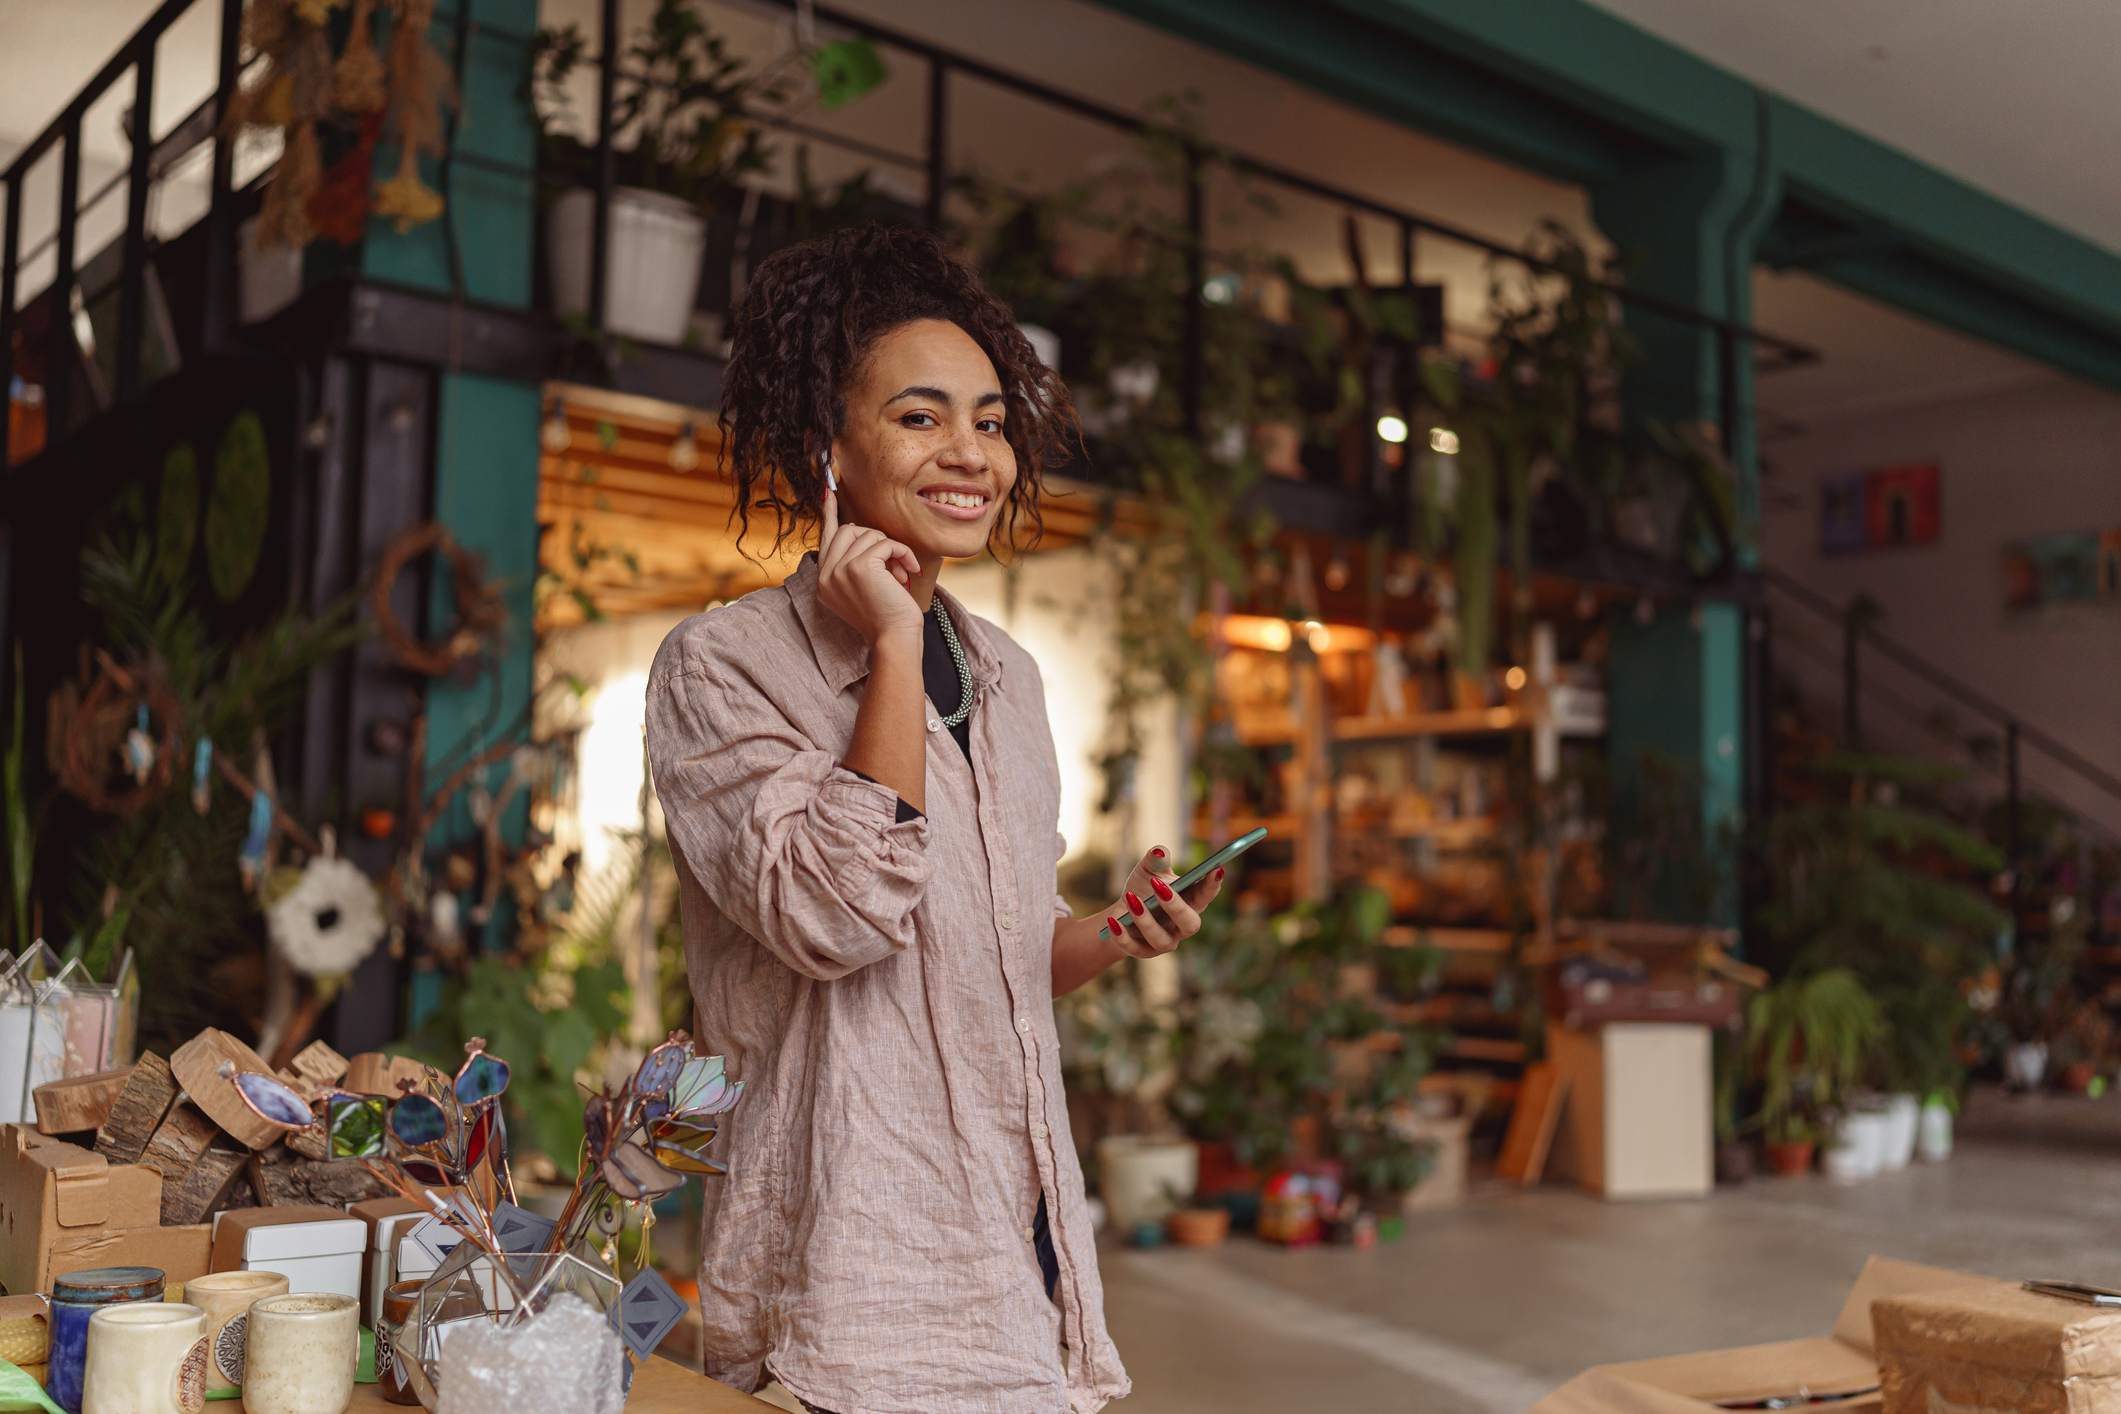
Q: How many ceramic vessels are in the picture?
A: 5